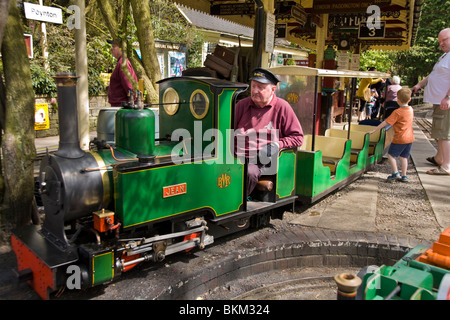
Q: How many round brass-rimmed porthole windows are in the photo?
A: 2